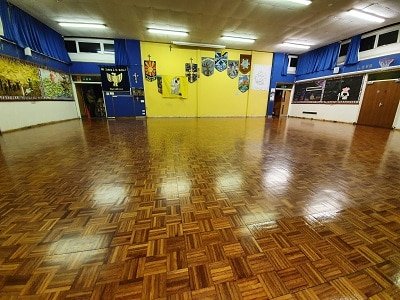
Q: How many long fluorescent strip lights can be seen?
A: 6